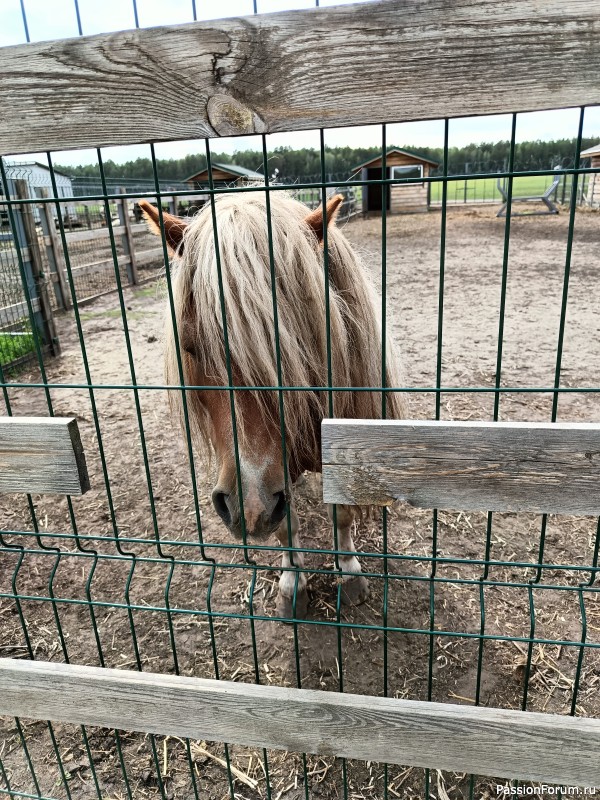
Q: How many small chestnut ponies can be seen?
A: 1